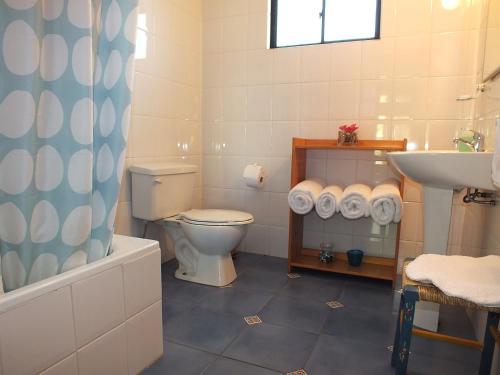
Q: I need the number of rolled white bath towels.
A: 4